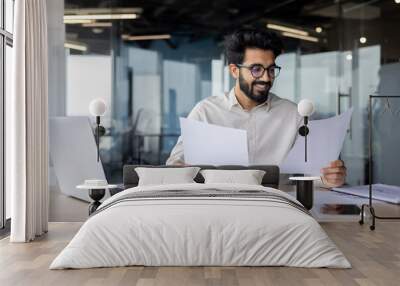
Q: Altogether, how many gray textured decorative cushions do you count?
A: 0